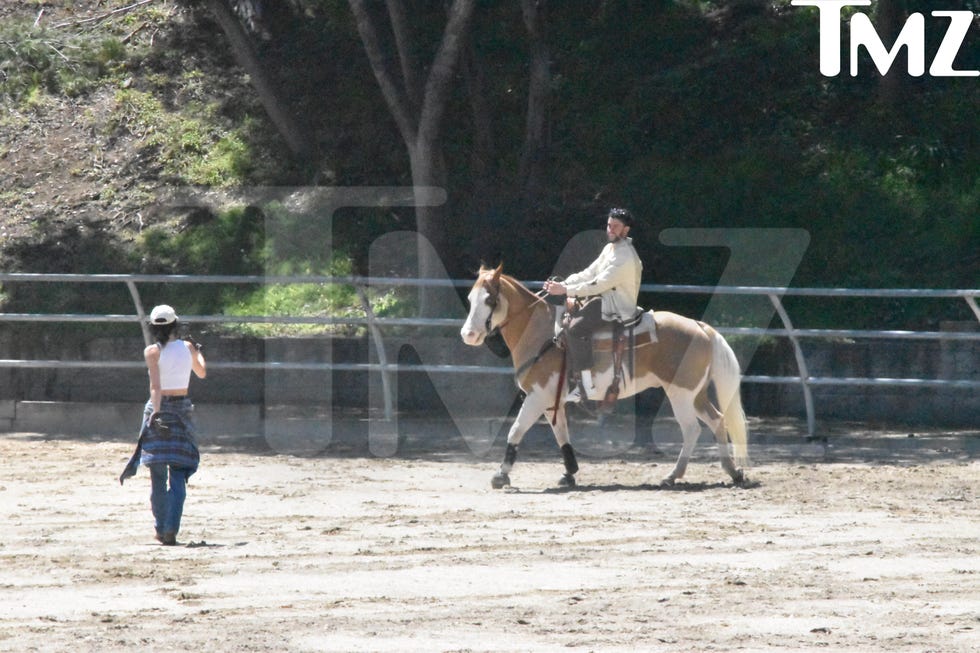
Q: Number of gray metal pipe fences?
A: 1